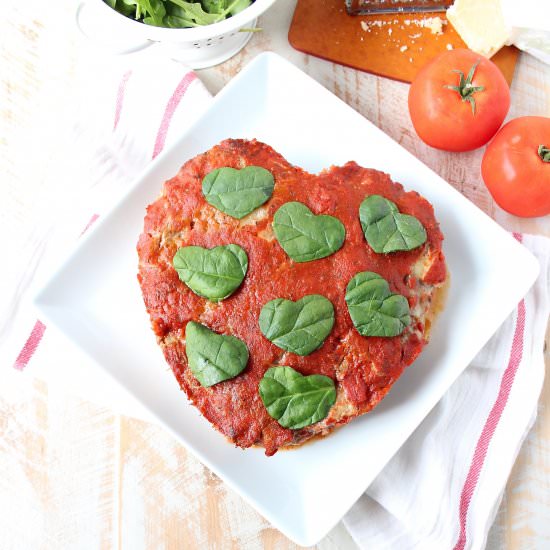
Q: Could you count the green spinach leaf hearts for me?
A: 8